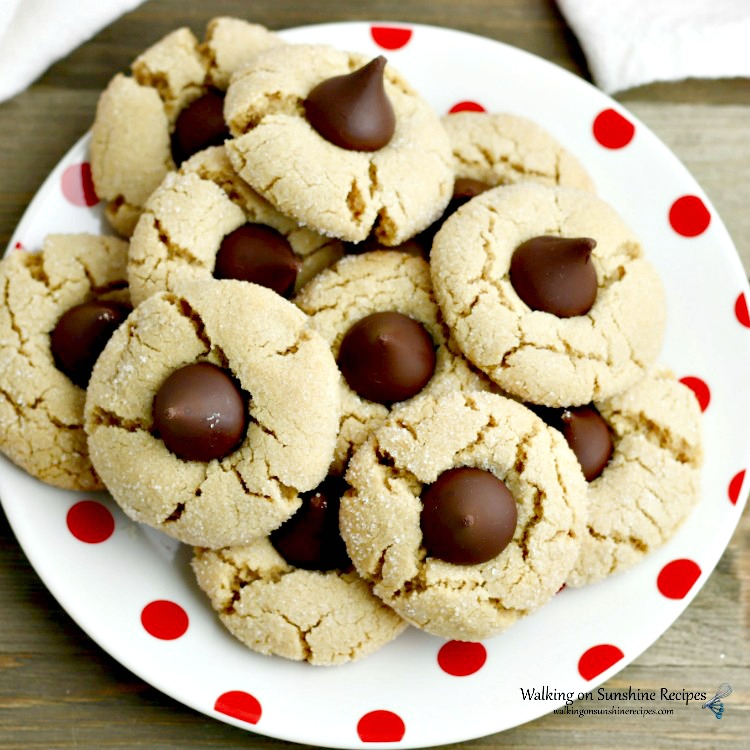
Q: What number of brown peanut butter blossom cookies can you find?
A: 11